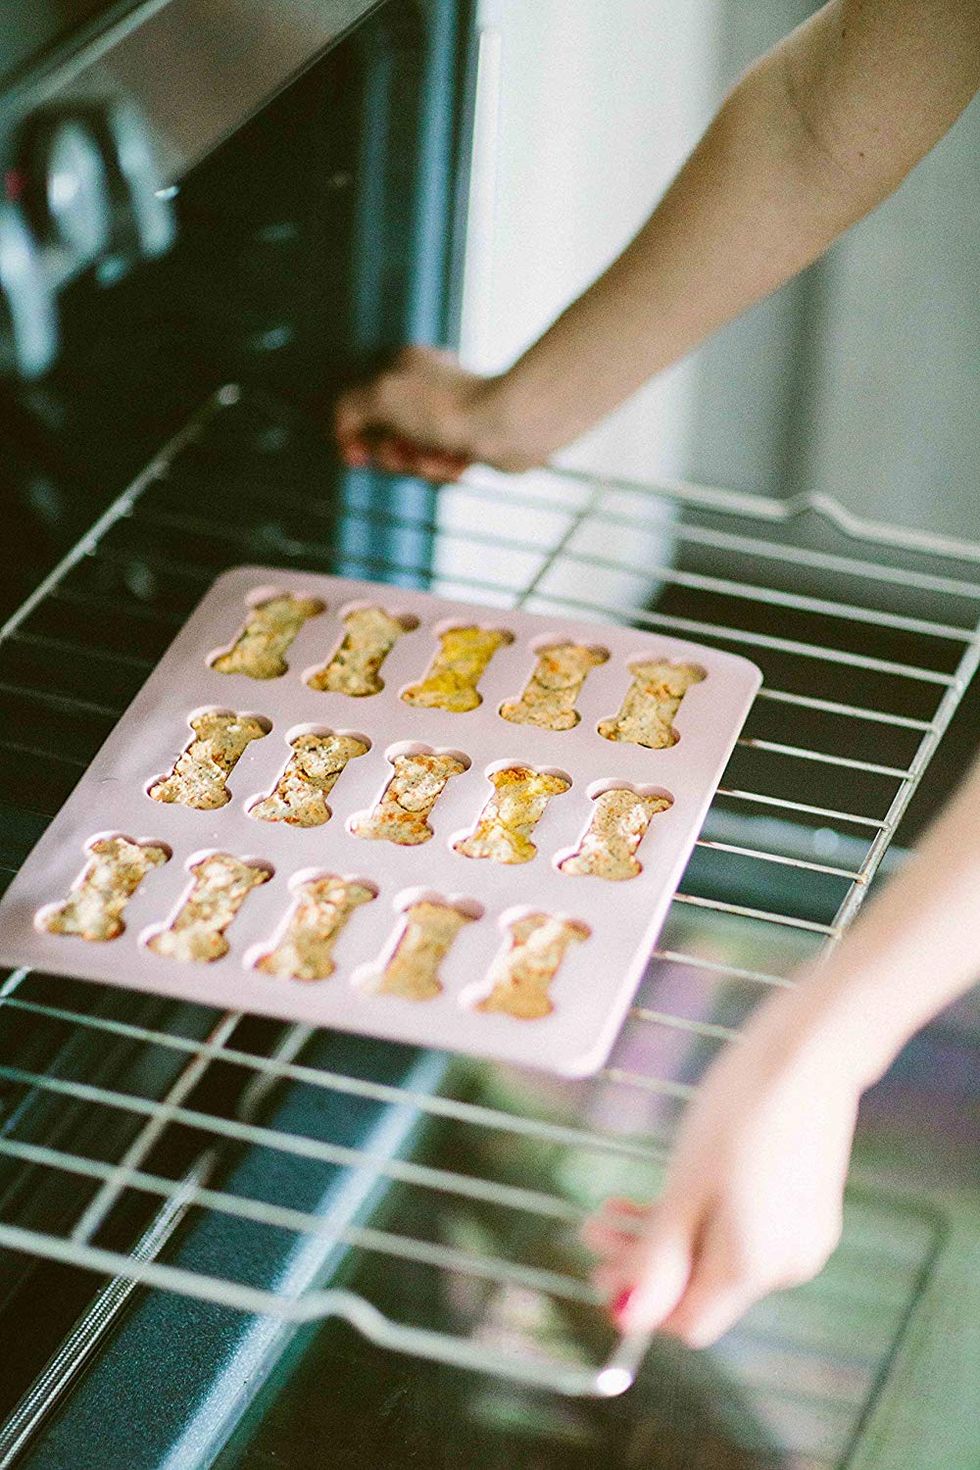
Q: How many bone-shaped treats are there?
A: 15